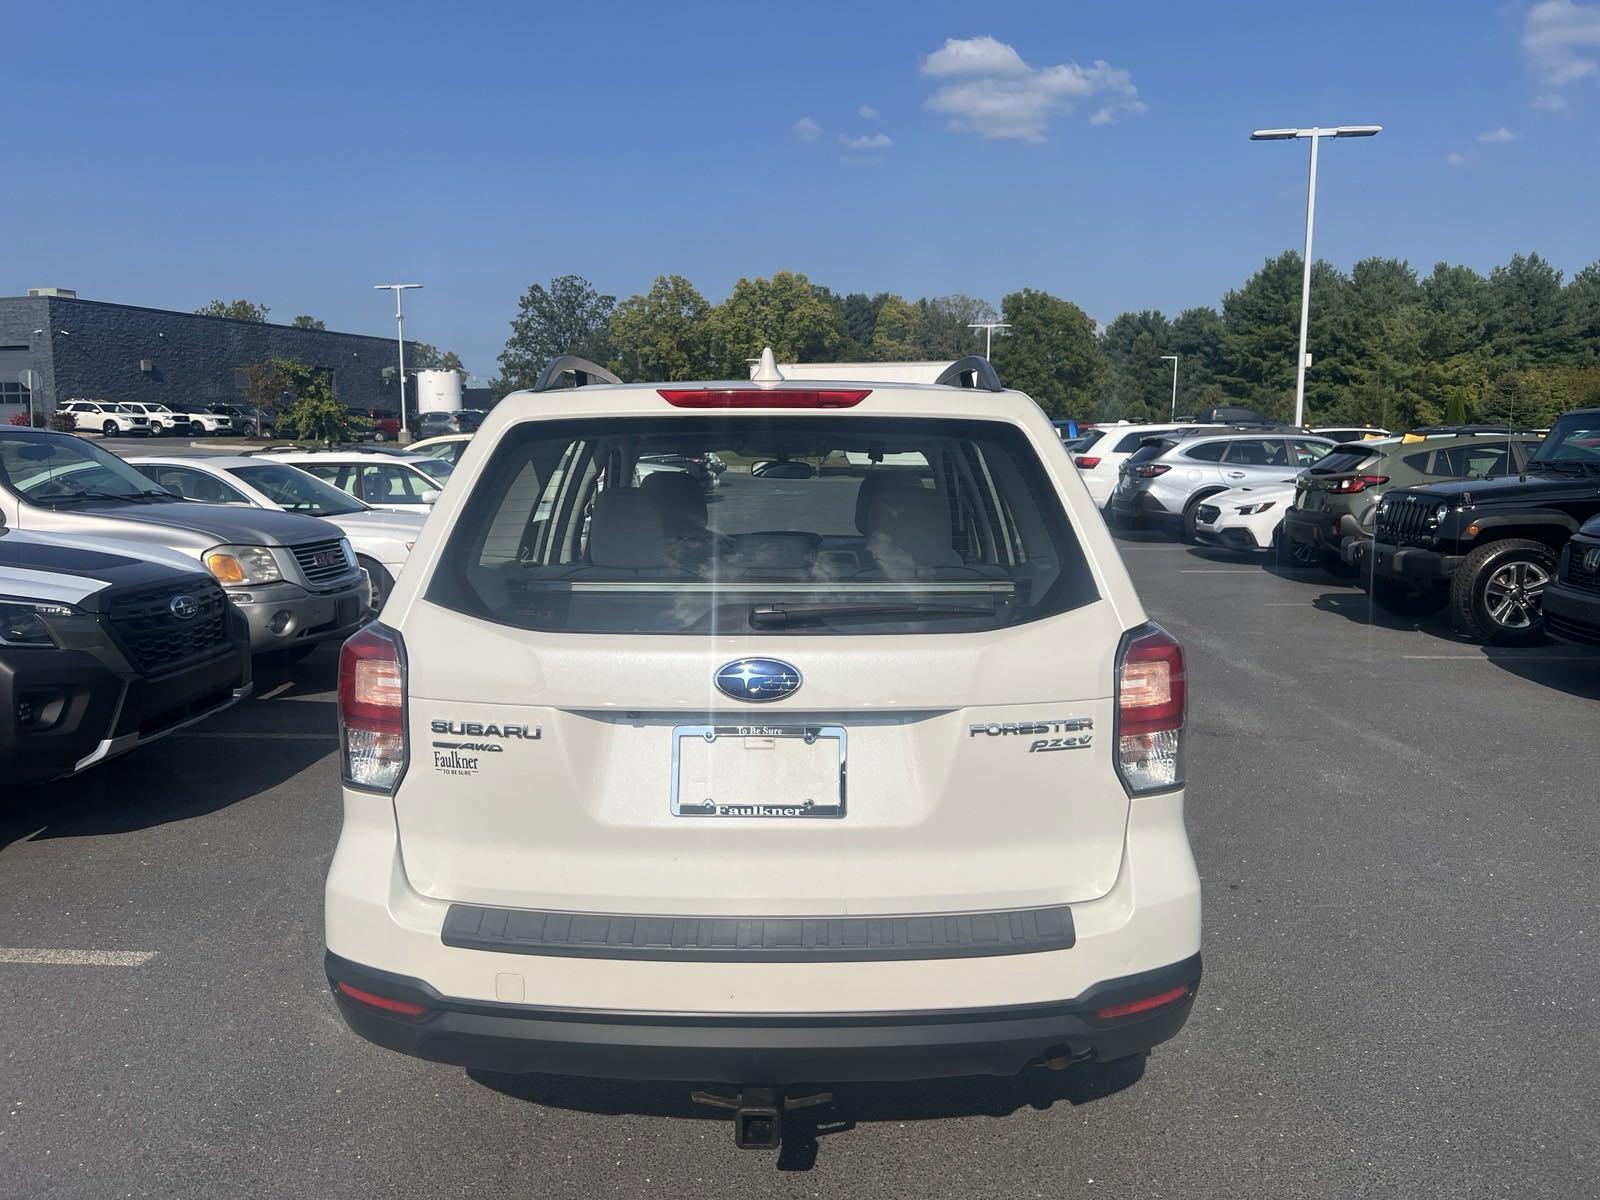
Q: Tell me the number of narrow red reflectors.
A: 2